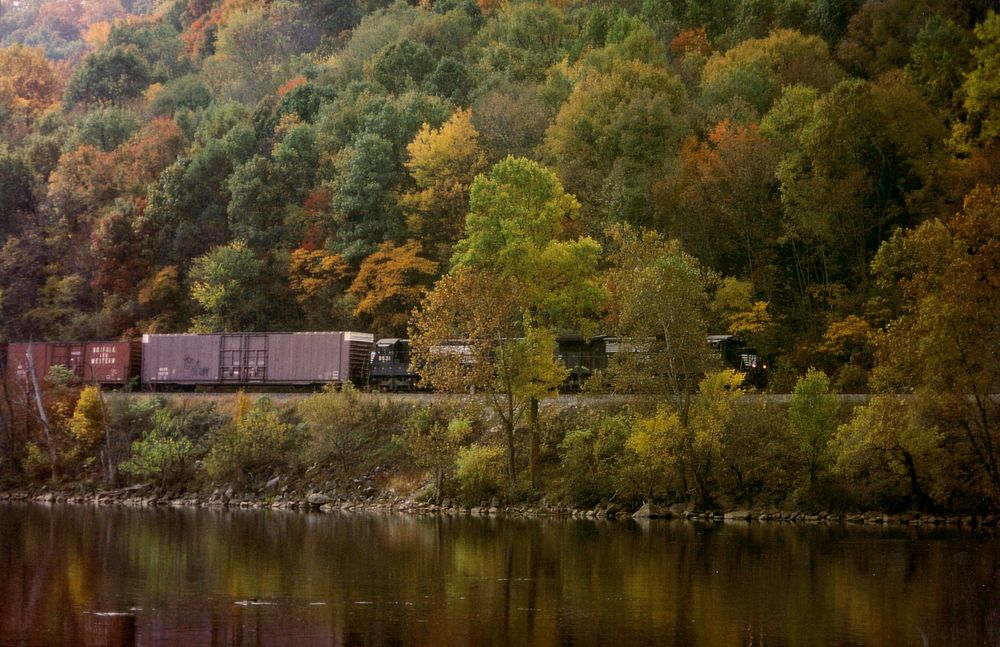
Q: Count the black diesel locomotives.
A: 2